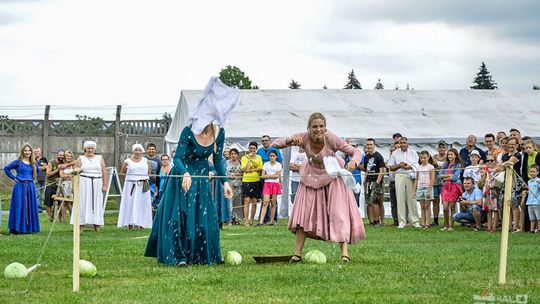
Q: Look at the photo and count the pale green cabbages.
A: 4